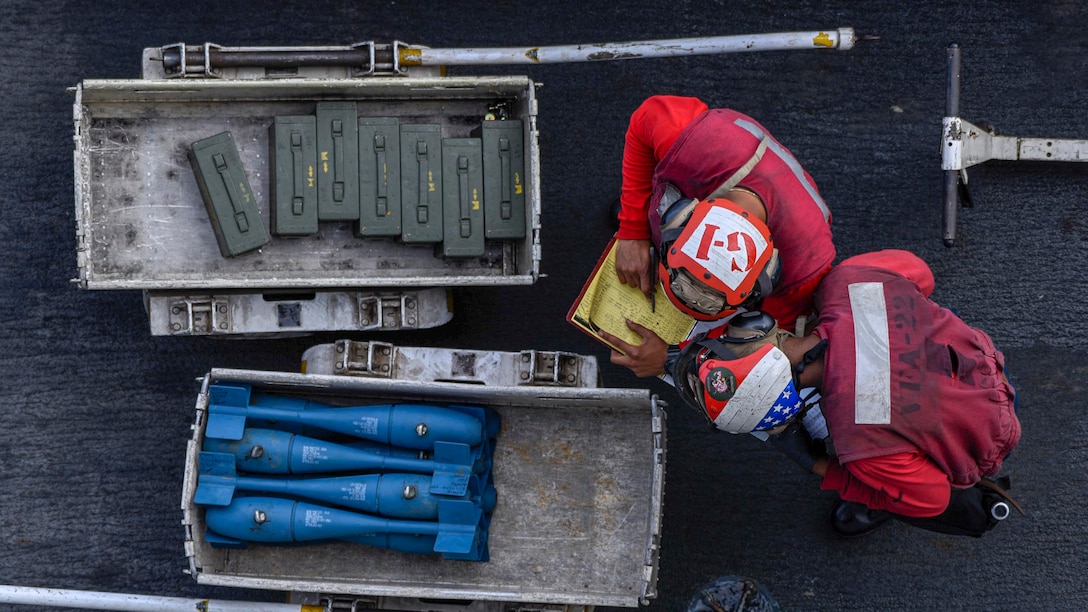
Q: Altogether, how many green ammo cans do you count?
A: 7